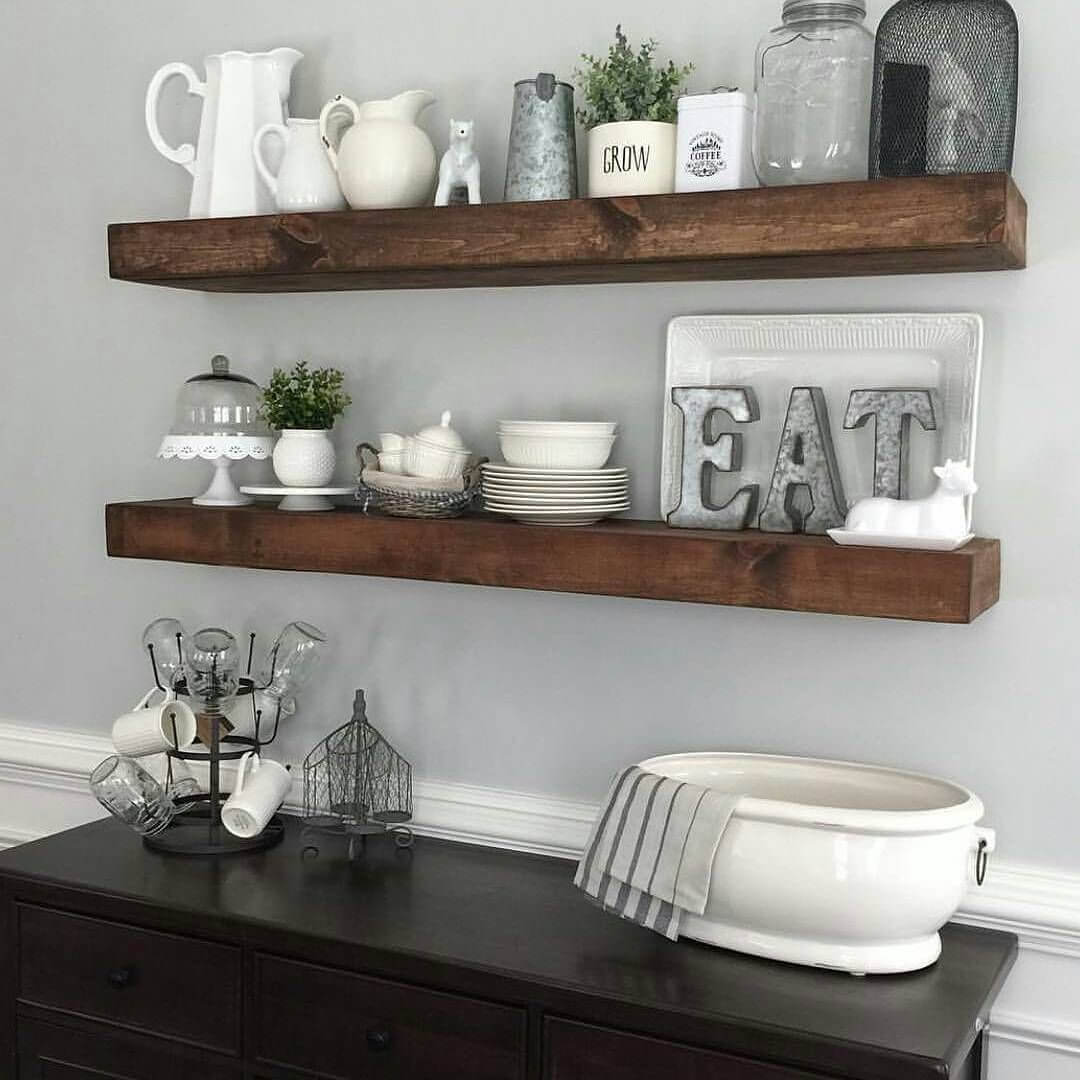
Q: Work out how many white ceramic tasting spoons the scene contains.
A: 0